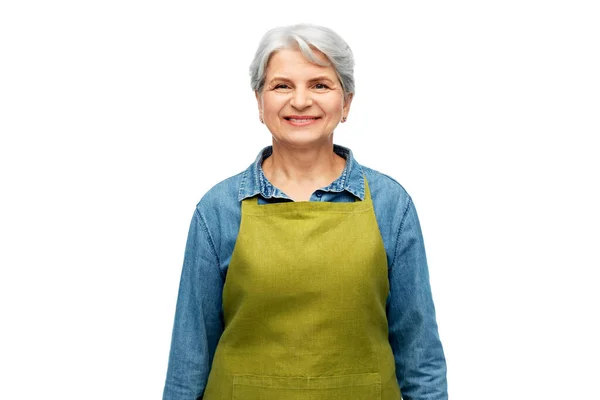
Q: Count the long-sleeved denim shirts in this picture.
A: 1